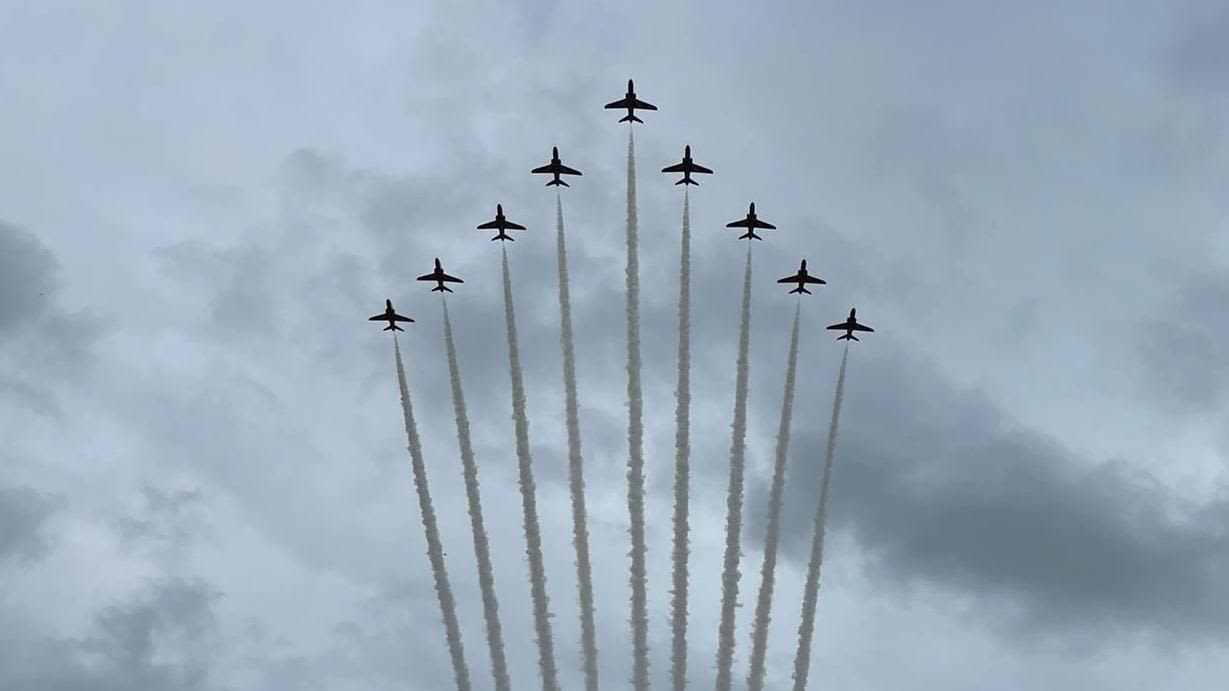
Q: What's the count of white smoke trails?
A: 9